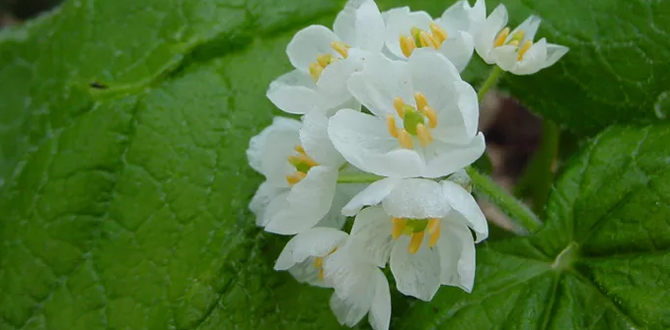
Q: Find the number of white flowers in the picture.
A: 7